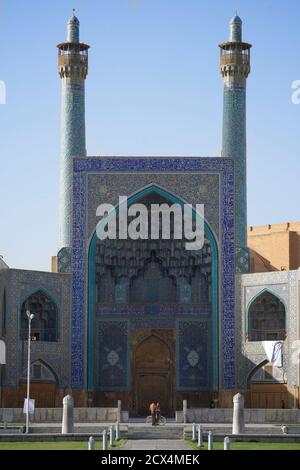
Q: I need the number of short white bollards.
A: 8